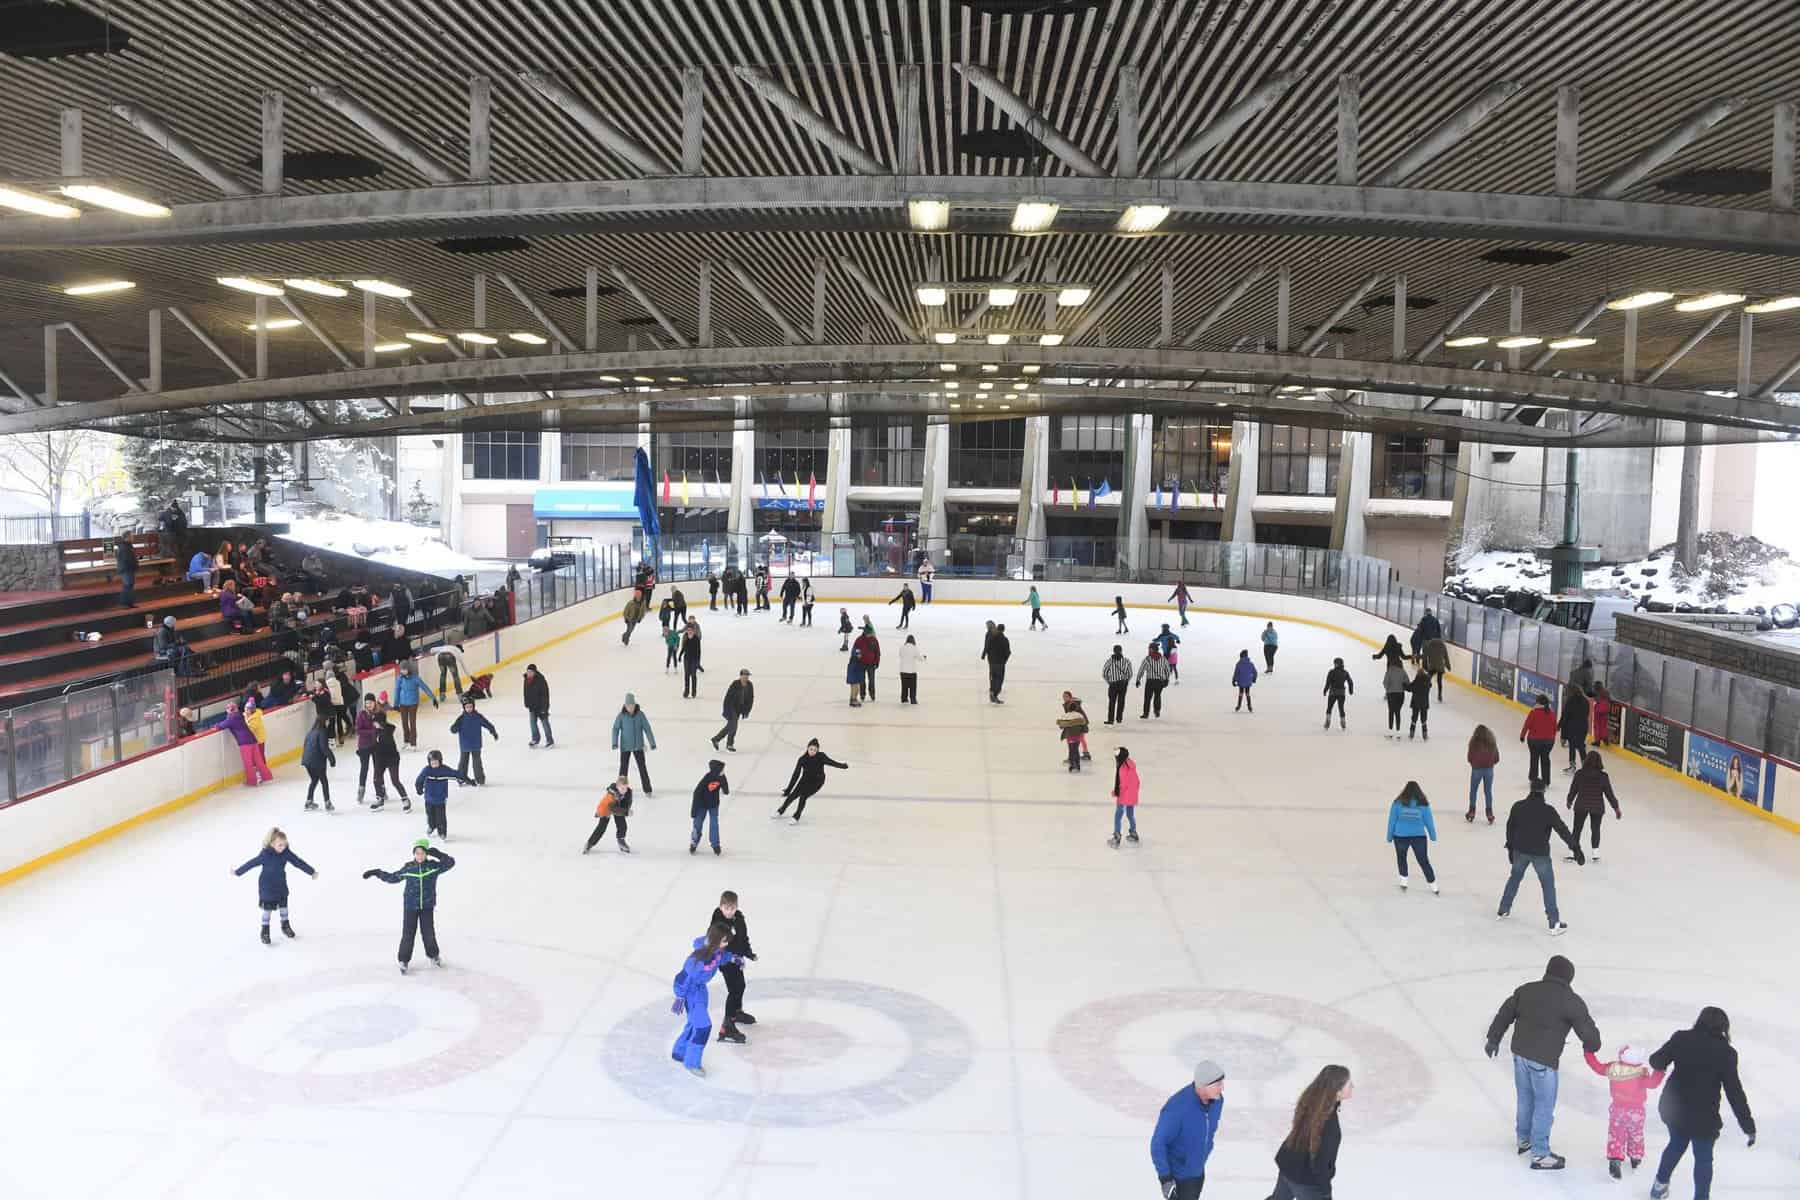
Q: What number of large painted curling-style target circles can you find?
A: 4